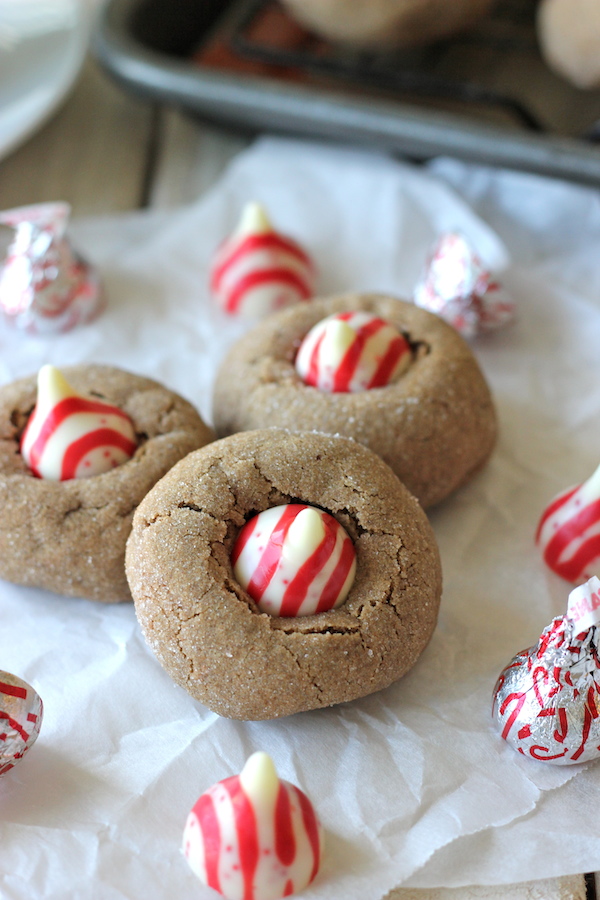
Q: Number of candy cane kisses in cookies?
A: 3